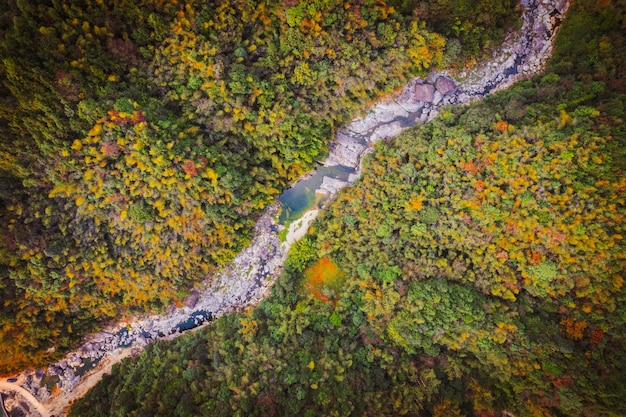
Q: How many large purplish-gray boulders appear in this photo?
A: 2